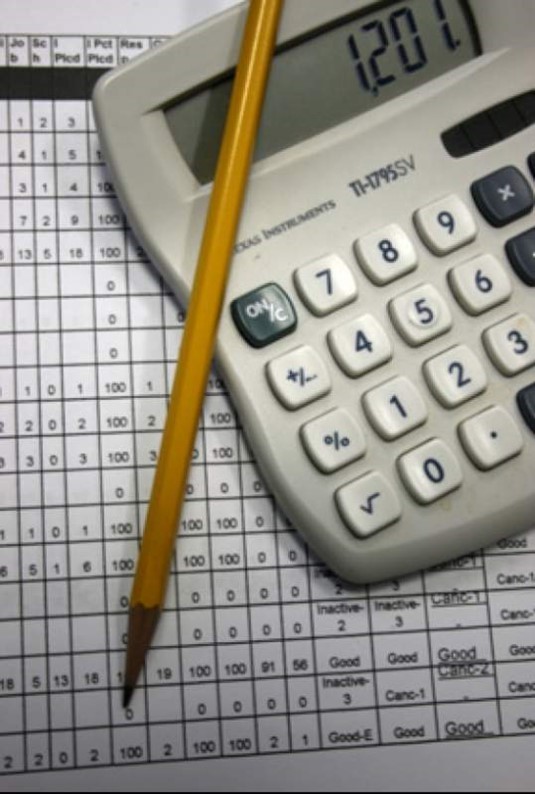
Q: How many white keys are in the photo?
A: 14